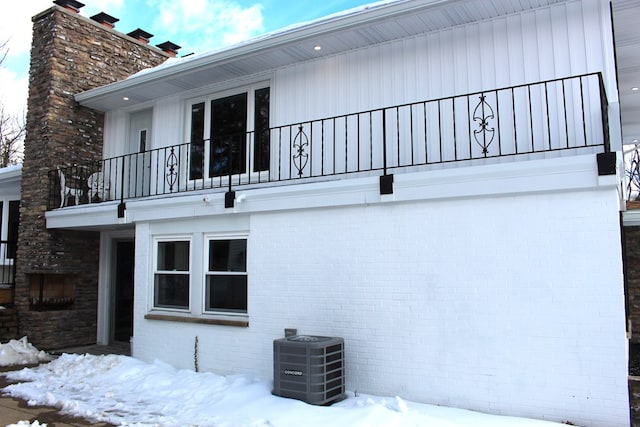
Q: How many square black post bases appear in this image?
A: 4